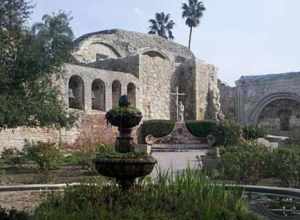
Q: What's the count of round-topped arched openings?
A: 5